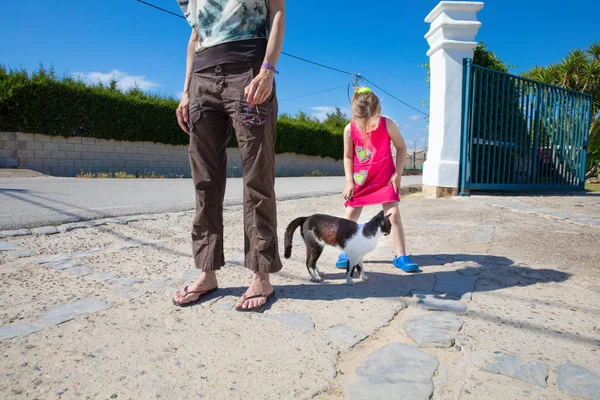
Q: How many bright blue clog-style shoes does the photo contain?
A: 2